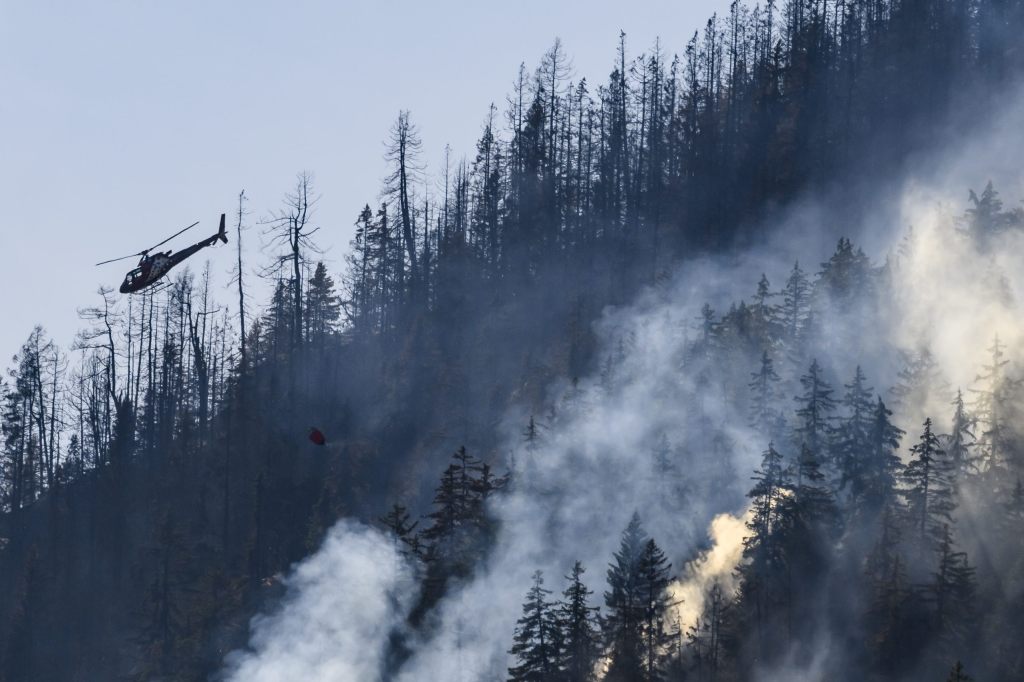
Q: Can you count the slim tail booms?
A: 1